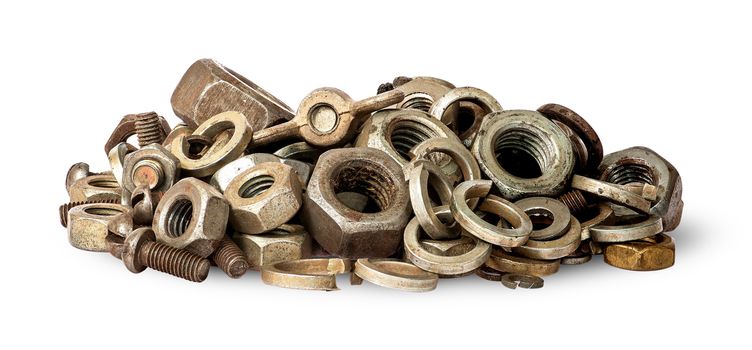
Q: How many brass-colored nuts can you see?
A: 1